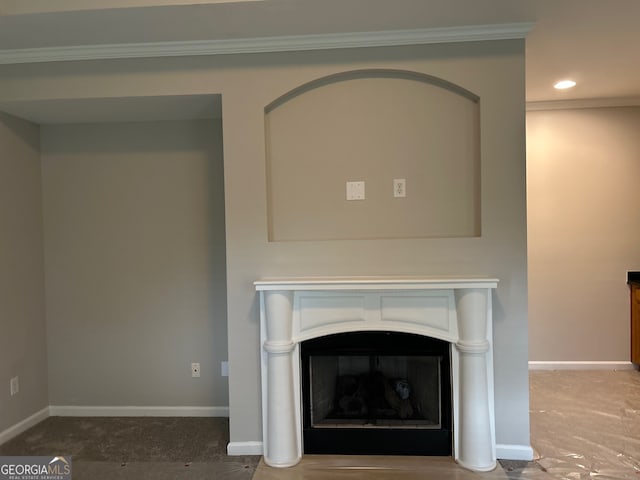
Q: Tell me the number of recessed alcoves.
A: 2